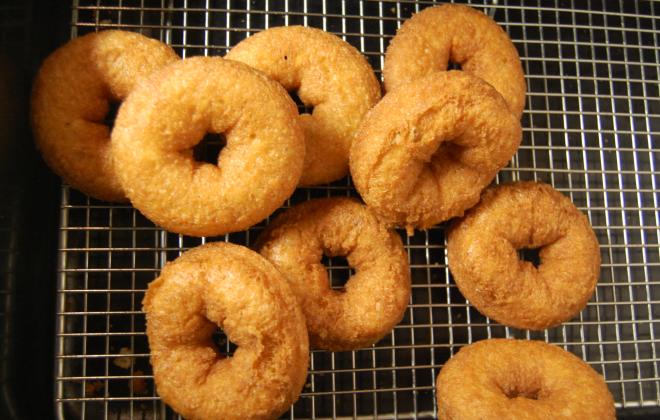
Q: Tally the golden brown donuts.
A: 9